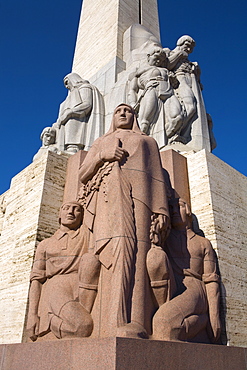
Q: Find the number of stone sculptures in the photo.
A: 7